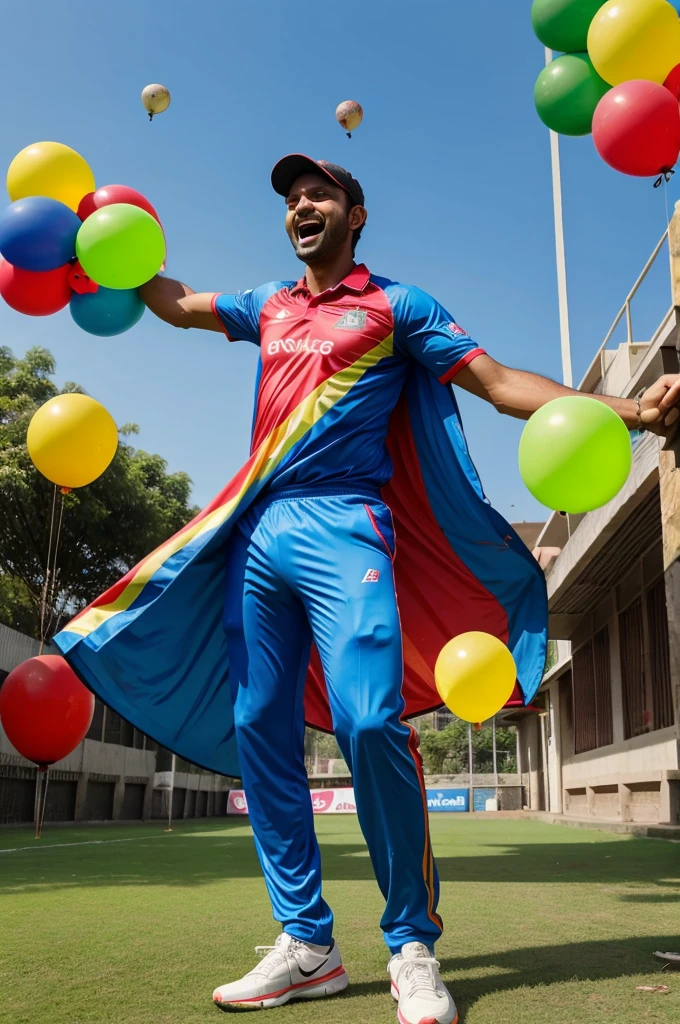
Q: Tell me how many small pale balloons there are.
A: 2